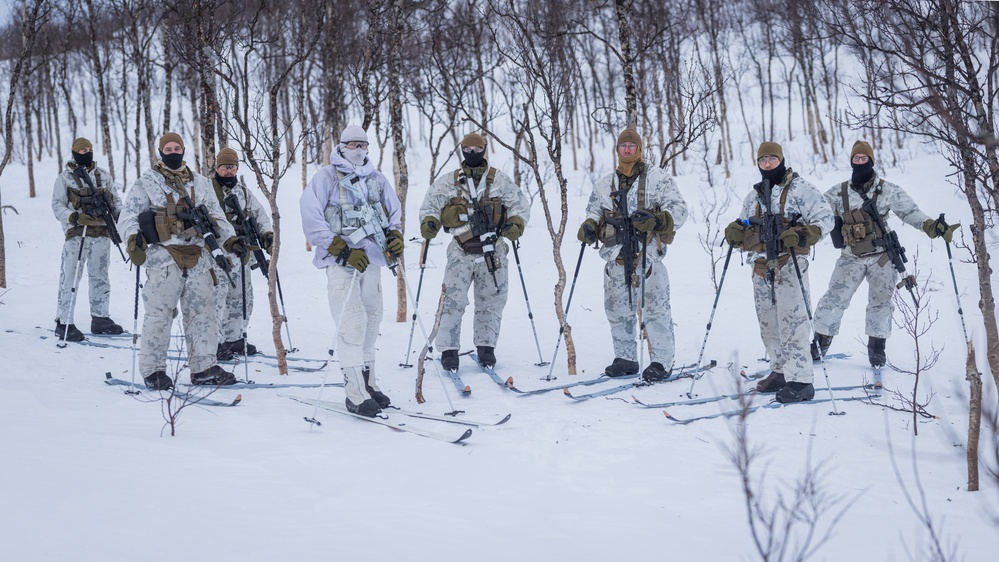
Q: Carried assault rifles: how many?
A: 8